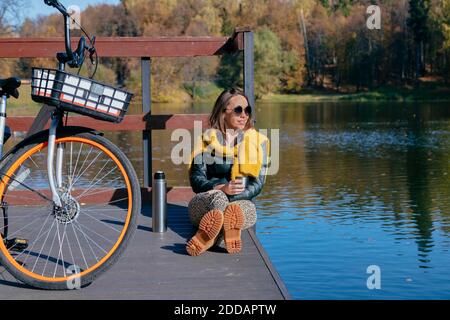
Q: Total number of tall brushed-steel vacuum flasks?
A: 1